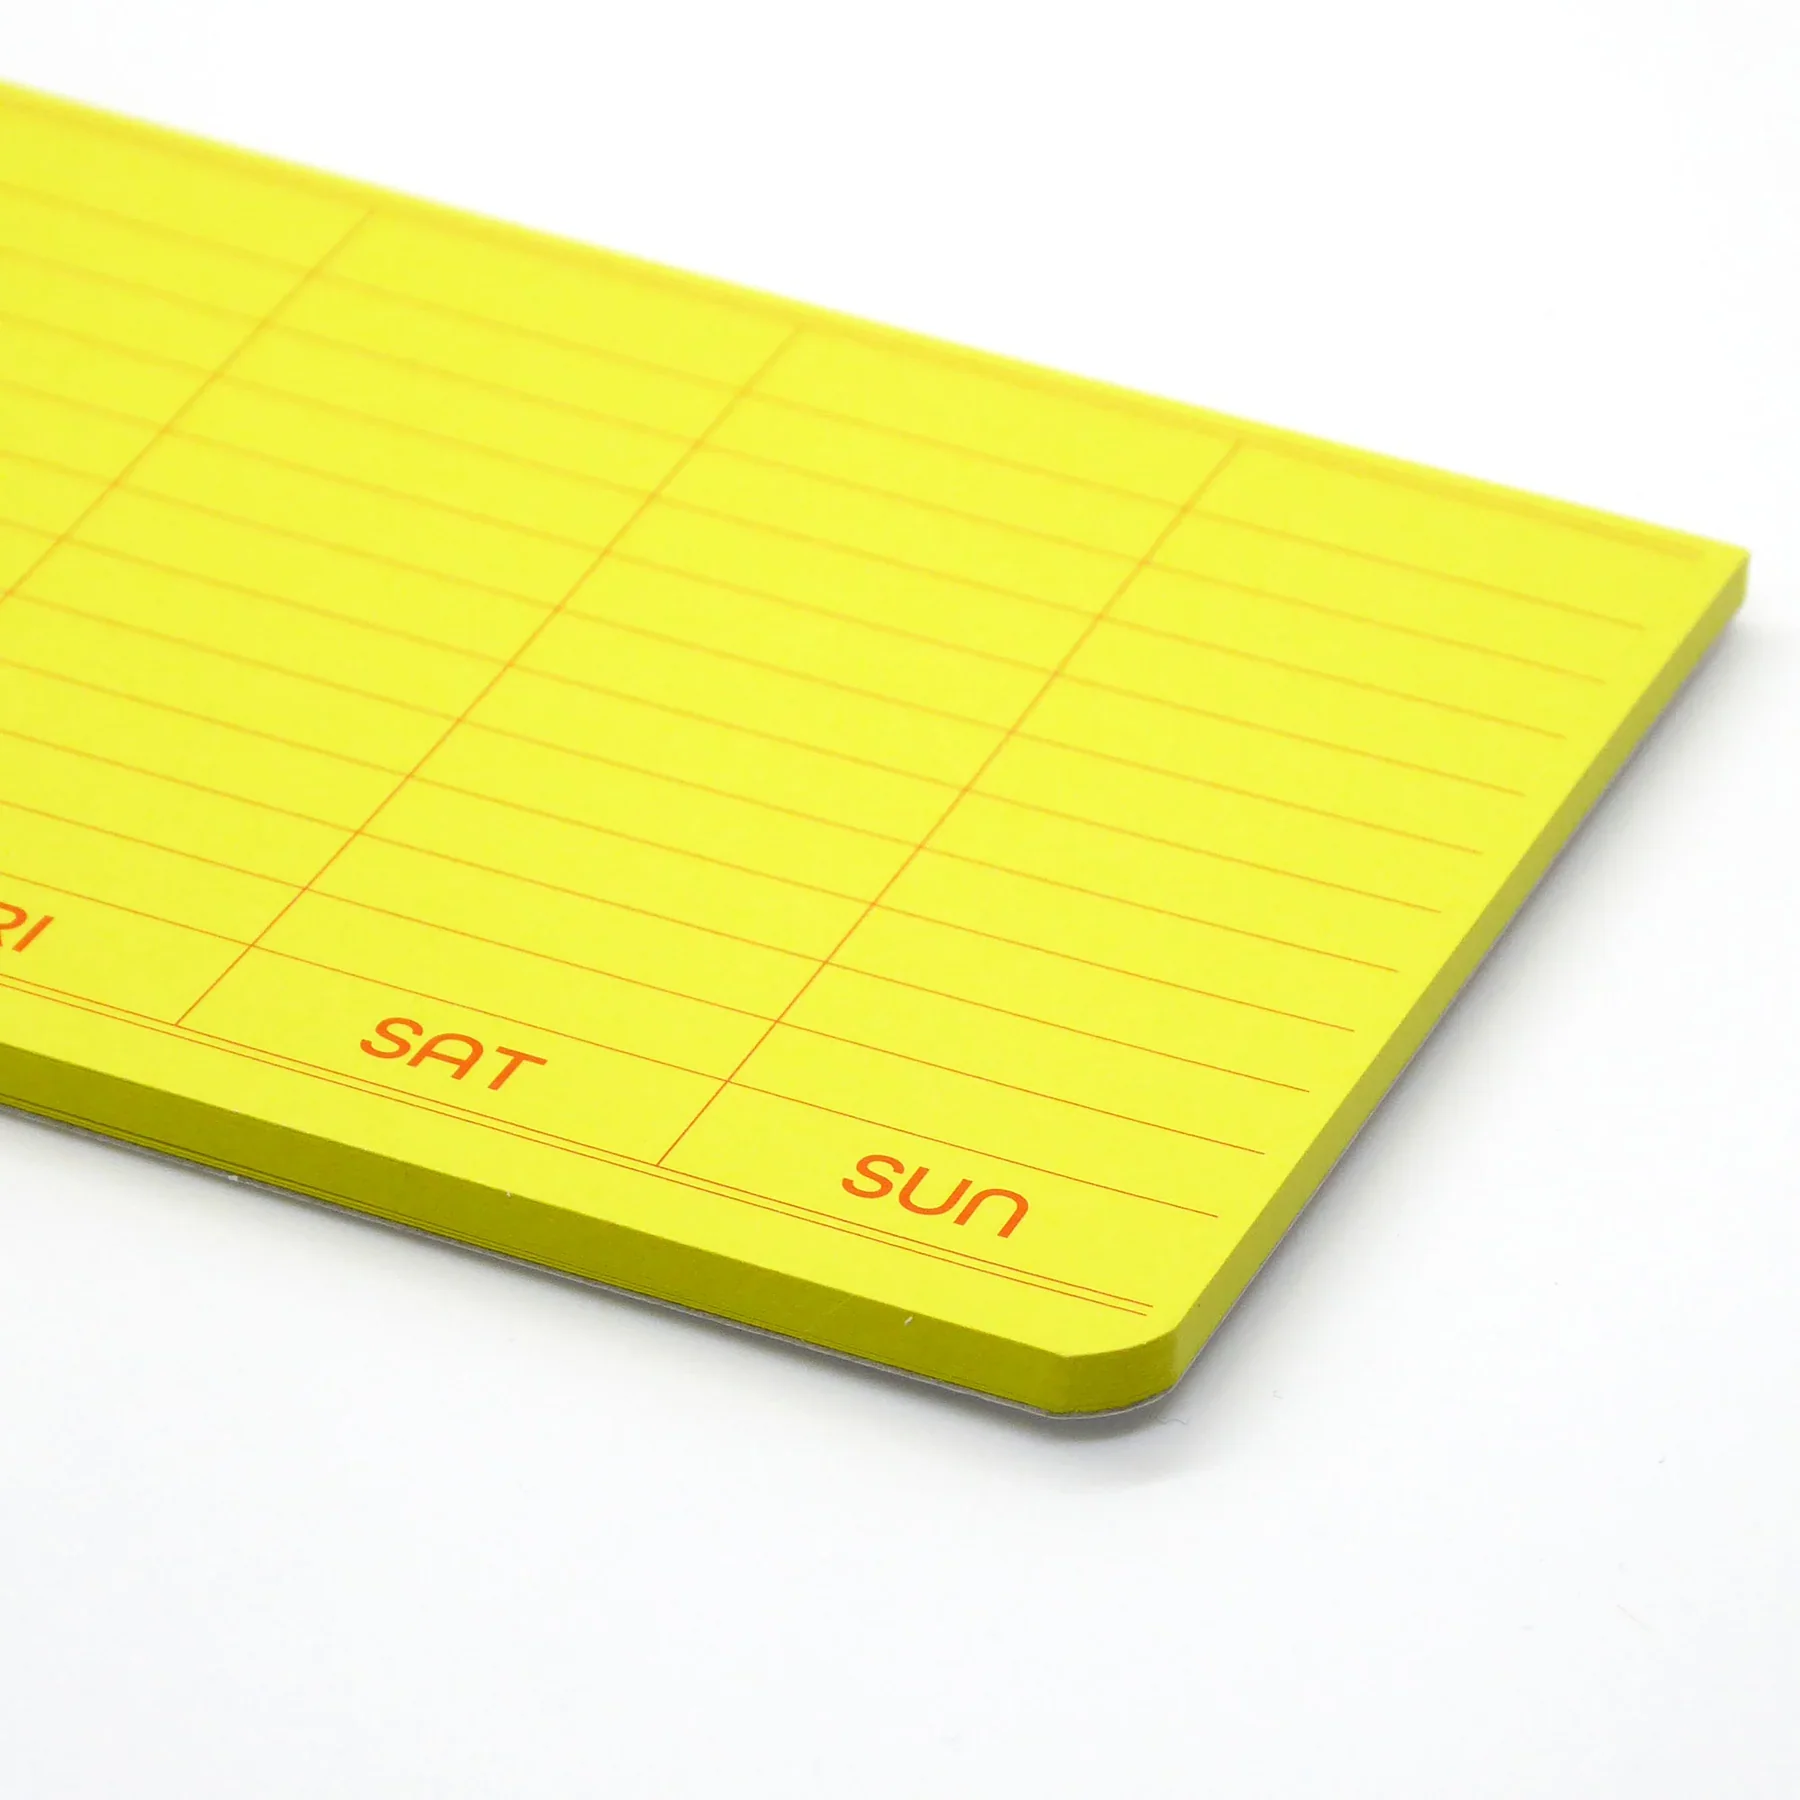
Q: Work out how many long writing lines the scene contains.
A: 11